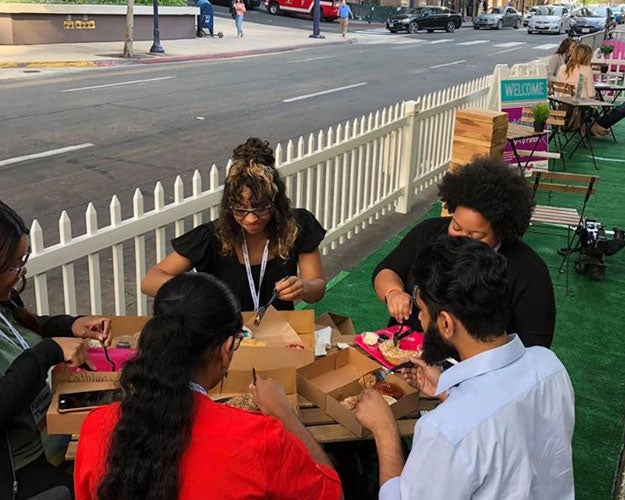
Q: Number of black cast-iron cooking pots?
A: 0